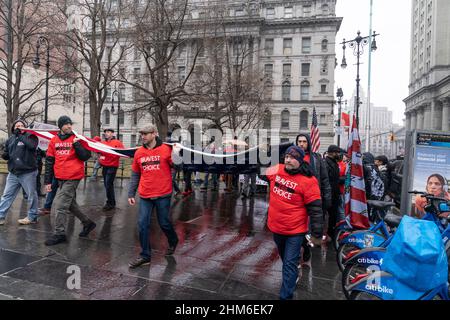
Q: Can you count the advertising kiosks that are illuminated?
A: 1